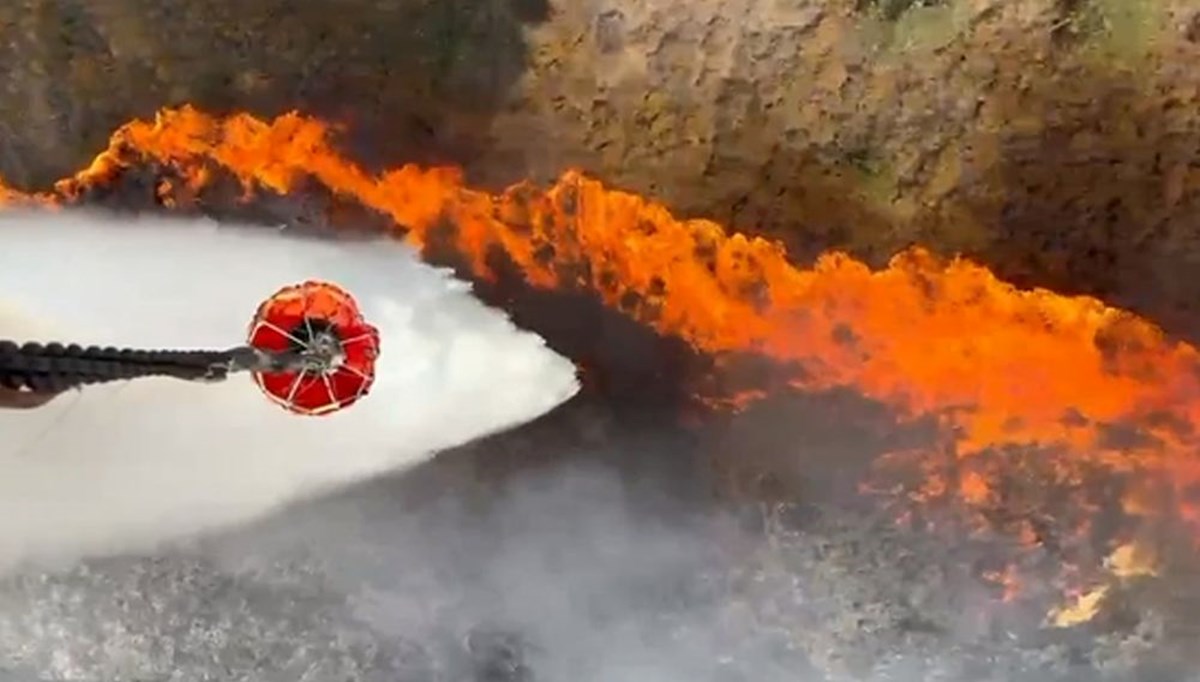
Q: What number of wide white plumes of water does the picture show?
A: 1